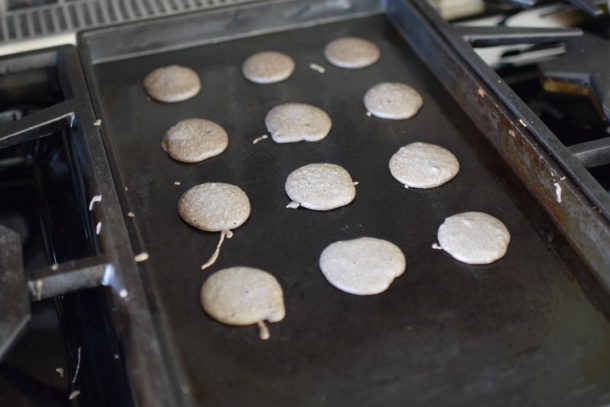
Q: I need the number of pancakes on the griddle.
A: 12